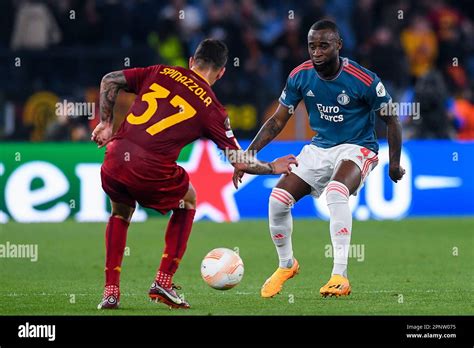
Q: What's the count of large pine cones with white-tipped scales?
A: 0